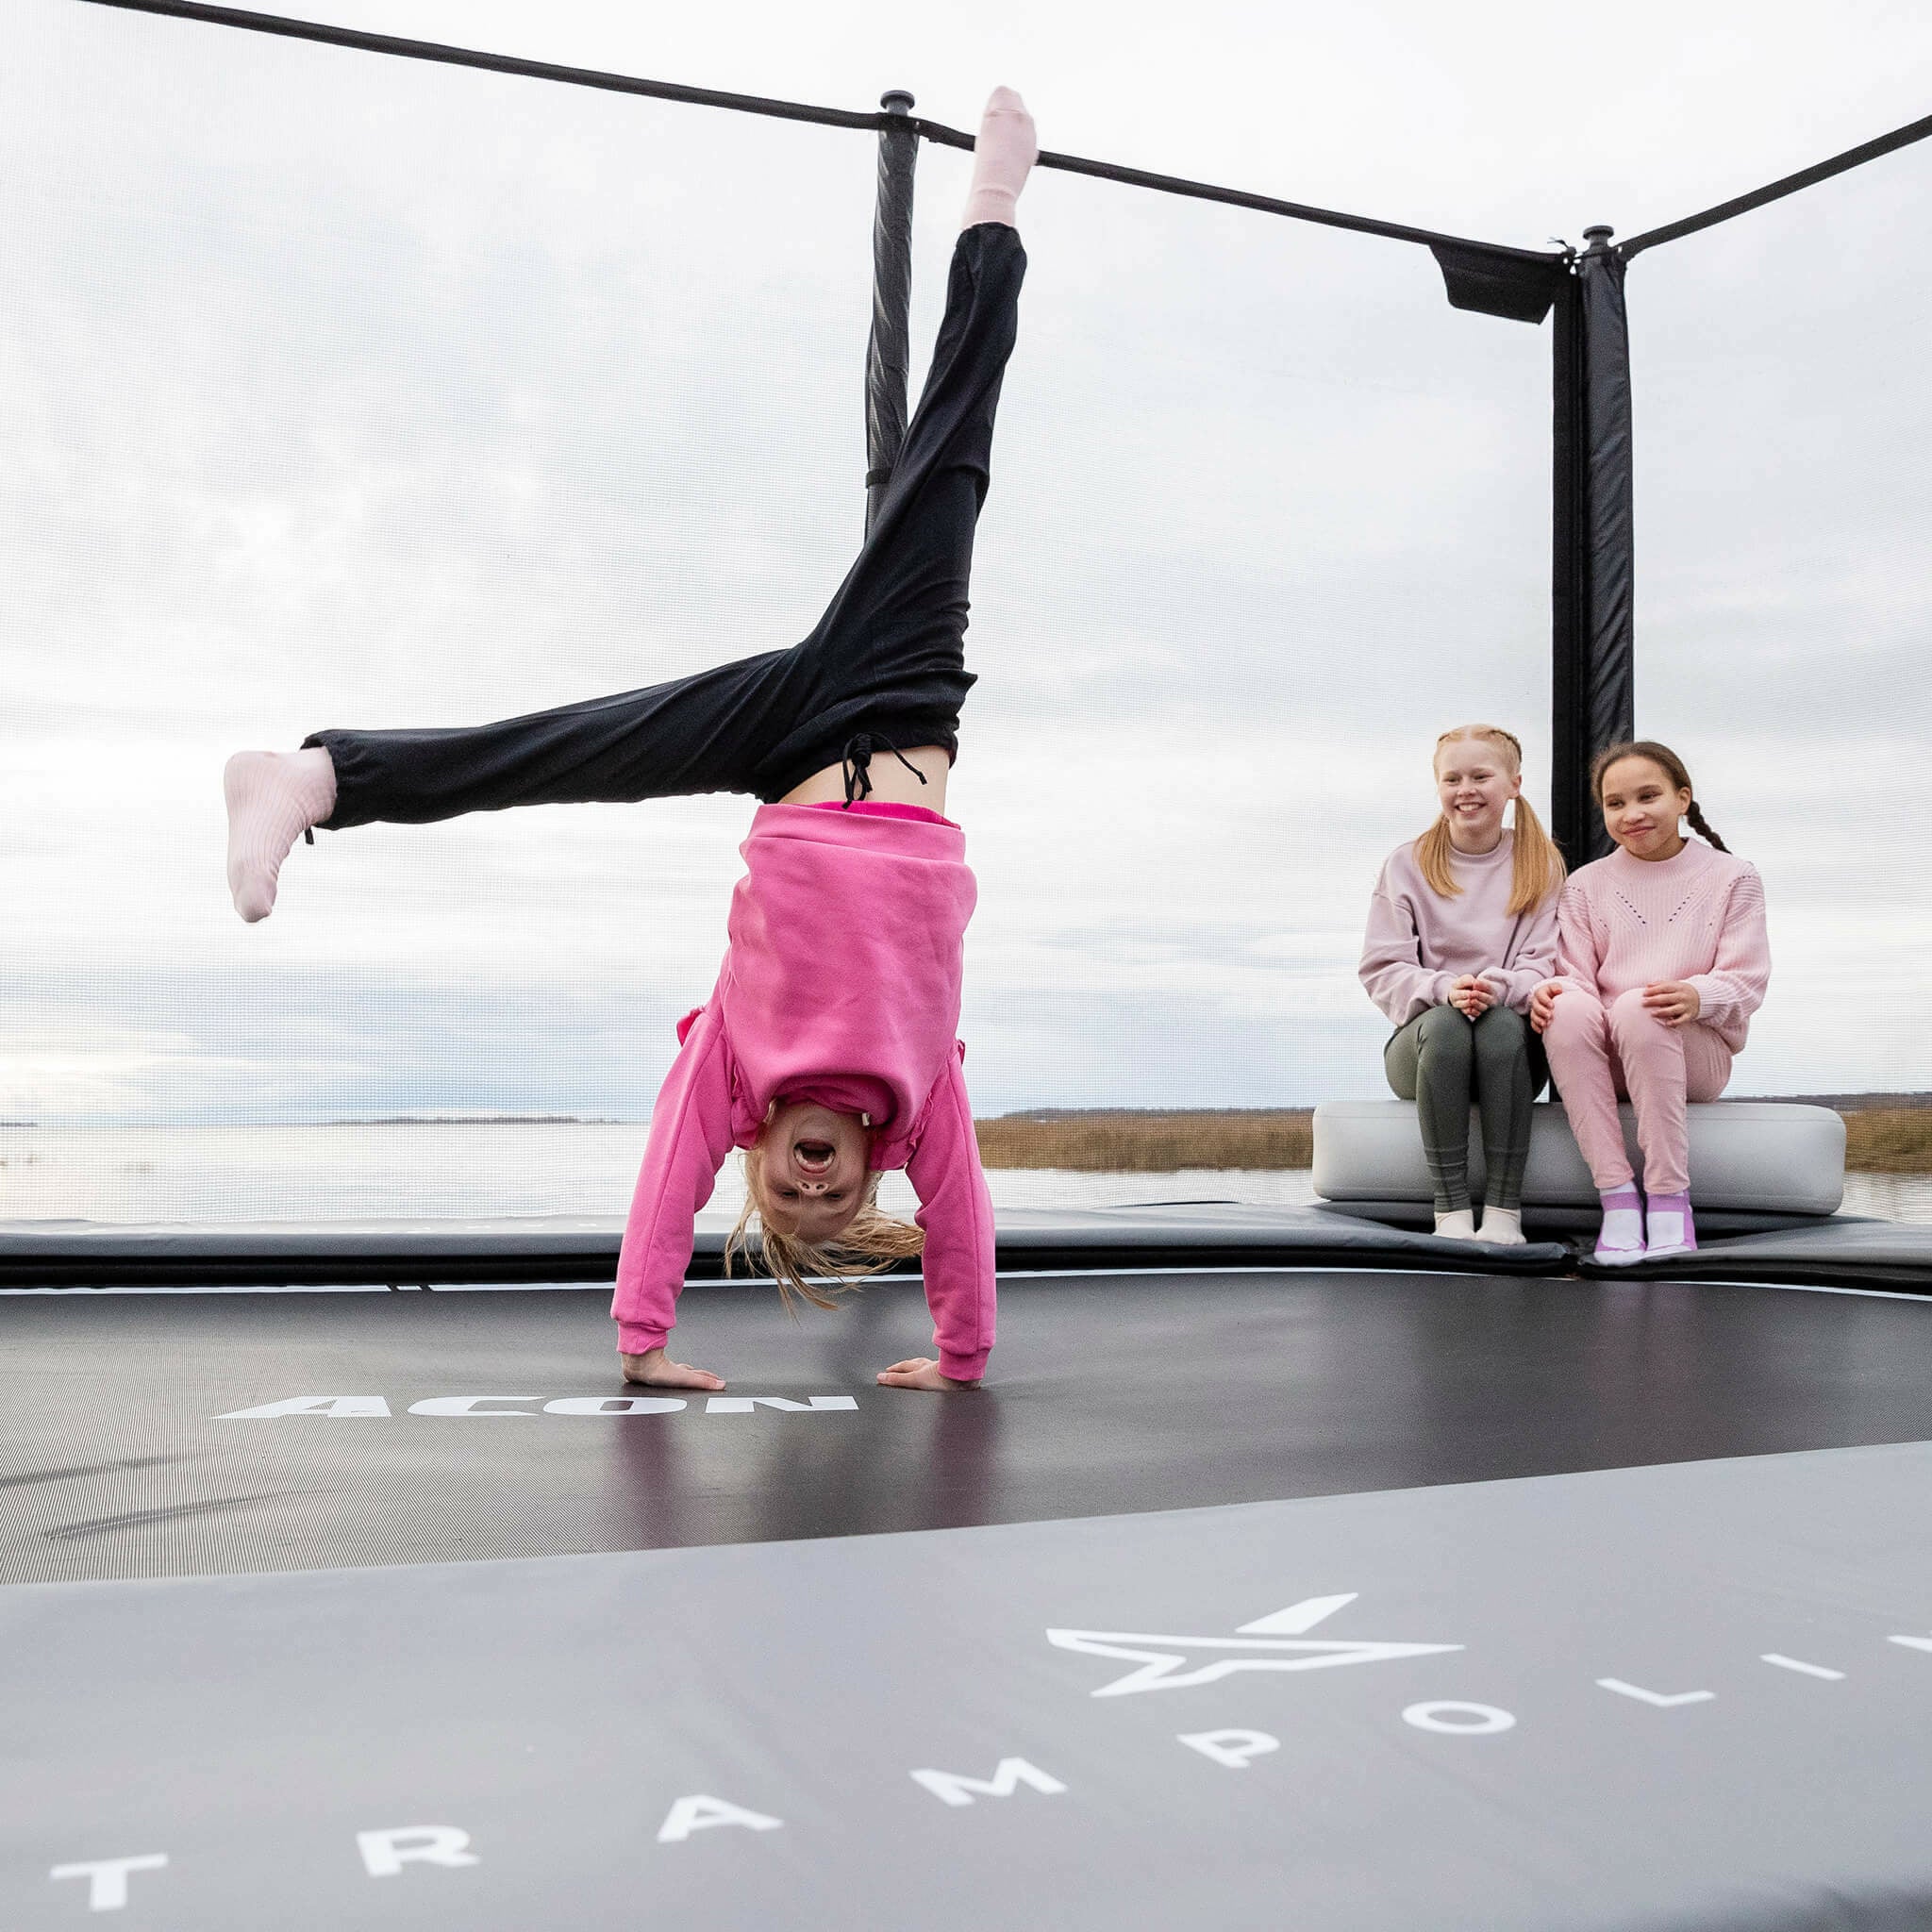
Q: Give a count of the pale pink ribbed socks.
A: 2